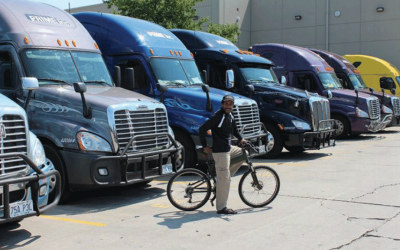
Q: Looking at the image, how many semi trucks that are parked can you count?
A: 7